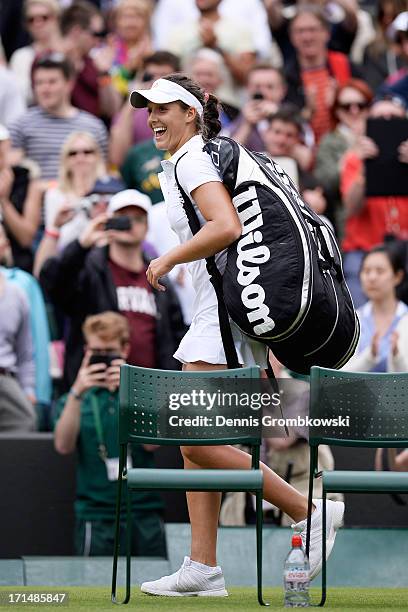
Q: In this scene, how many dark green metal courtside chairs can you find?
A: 2